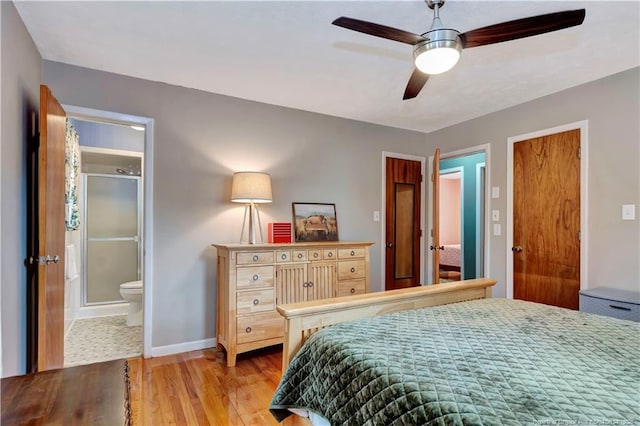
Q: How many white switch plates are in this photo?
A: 5